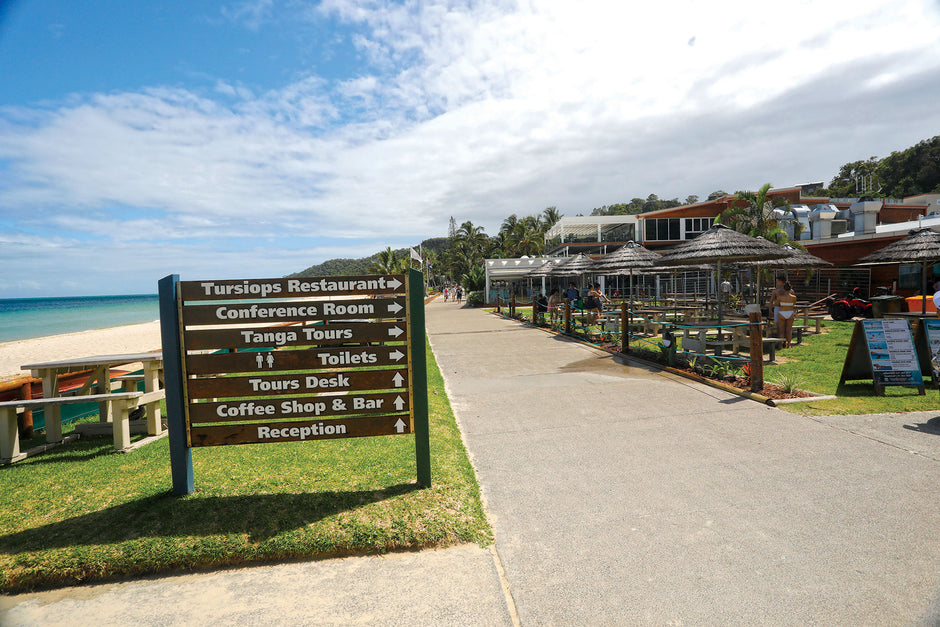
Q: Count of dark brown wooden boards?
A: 7